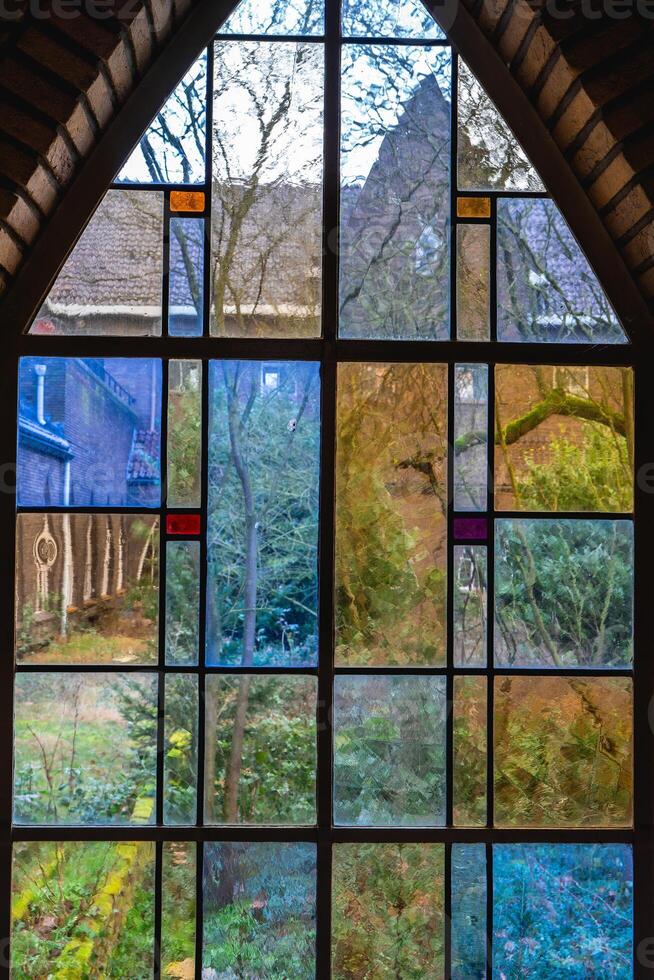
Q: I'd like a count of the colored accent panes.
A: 4